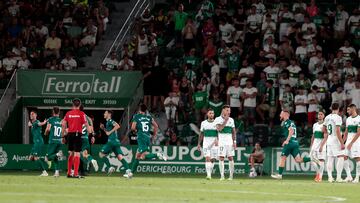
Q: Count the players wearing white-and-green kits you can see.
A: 5